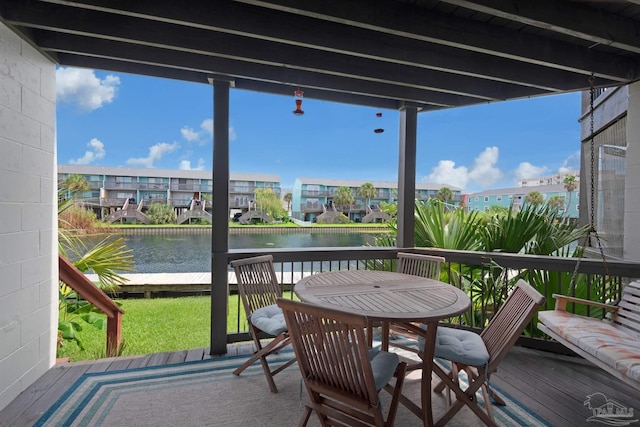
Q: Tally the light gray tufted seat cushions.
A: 3